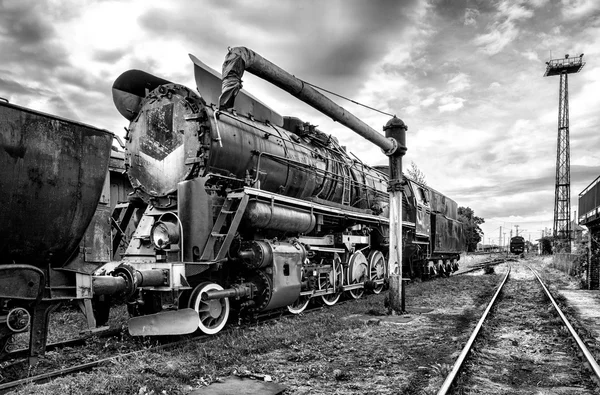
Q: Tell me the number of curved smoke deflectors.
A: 2